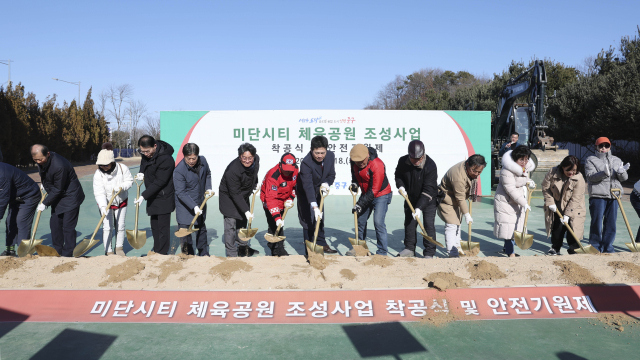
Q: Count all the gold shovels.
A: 13